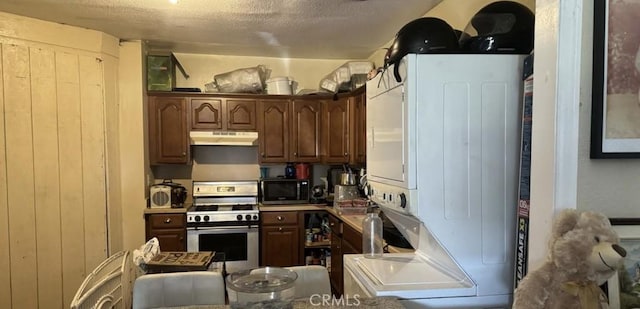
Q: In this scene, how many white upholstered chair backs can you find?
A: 2